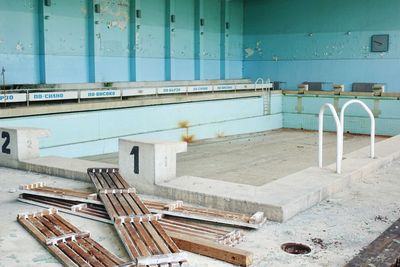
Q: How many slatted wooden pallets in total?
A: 4